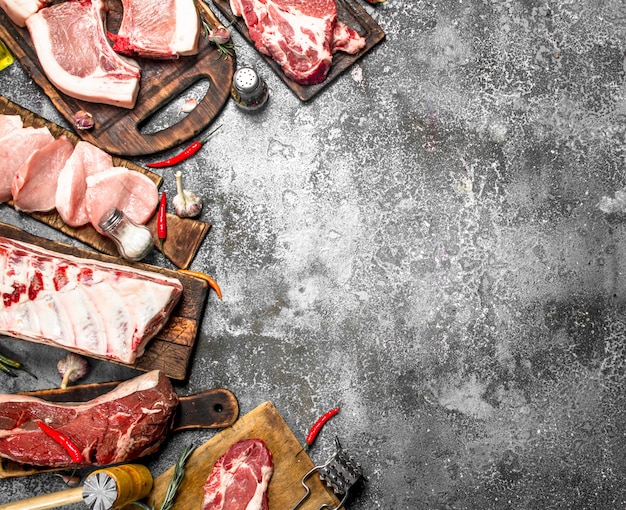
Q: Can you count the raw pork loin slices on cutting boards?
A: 5